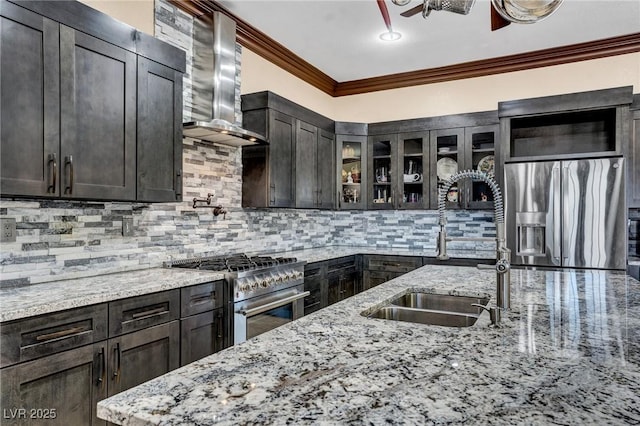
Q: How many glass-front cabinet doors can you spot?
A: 5